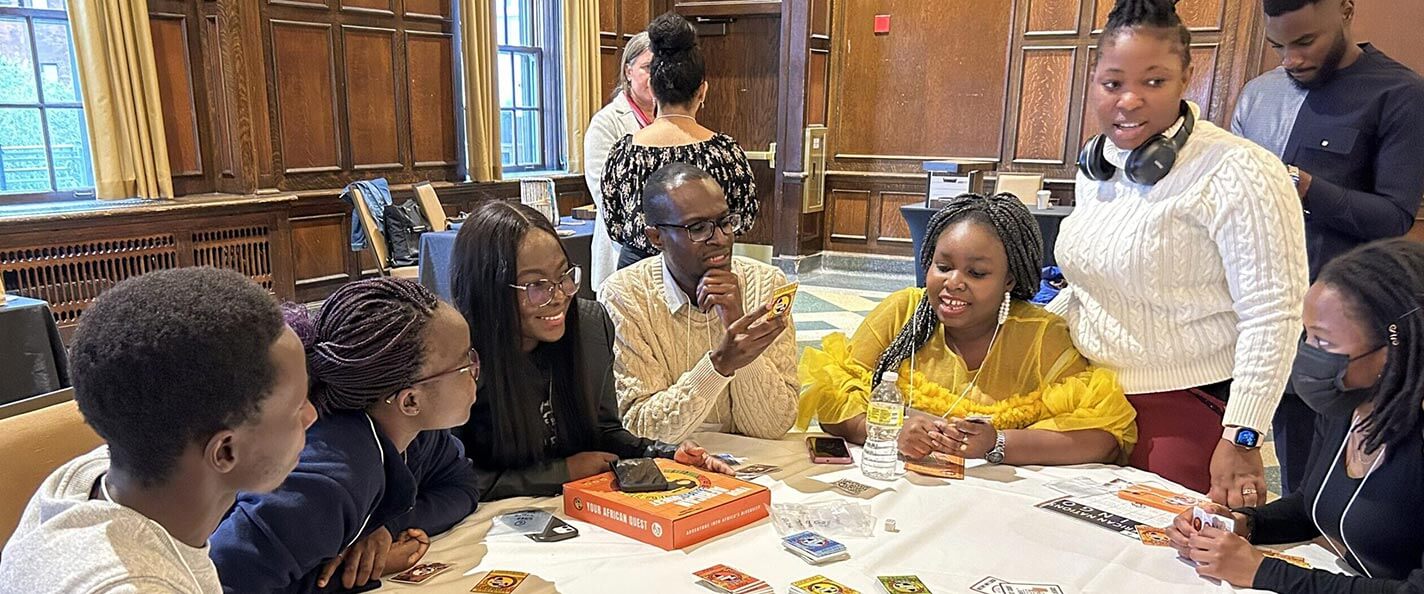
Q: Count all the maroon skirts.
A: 1